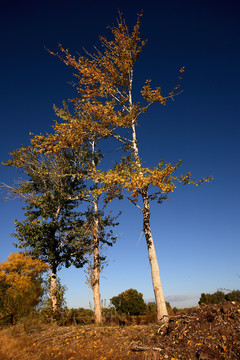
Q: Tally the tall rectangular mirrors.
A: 0